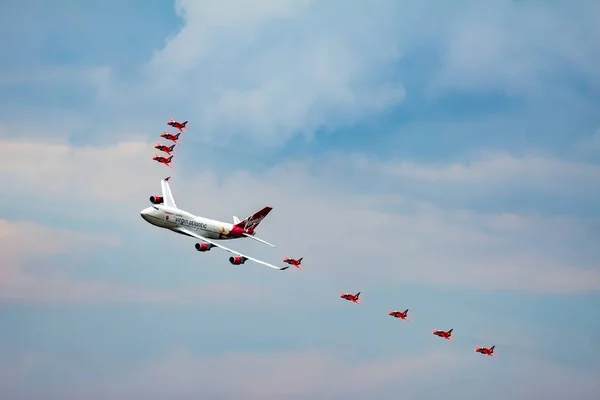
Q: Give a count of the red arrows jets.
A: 9